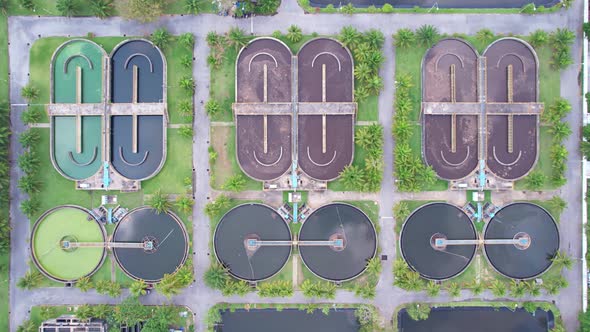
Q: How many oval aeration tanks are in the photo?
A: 6